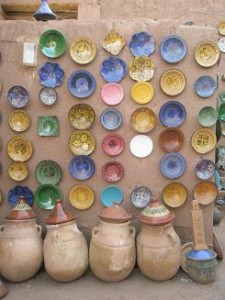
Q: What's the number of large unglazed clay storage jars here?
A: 4